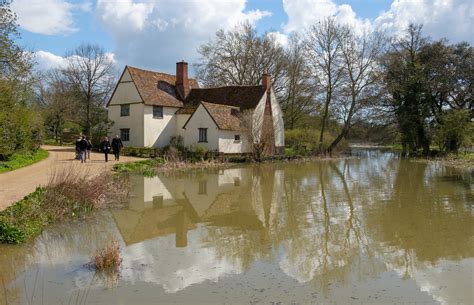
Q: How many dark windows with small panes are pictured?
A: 5